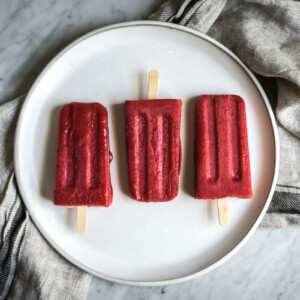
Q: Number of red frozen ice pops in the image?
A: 3